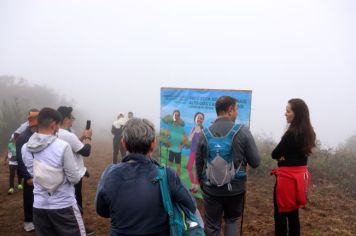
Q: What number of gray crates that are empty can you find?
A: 0